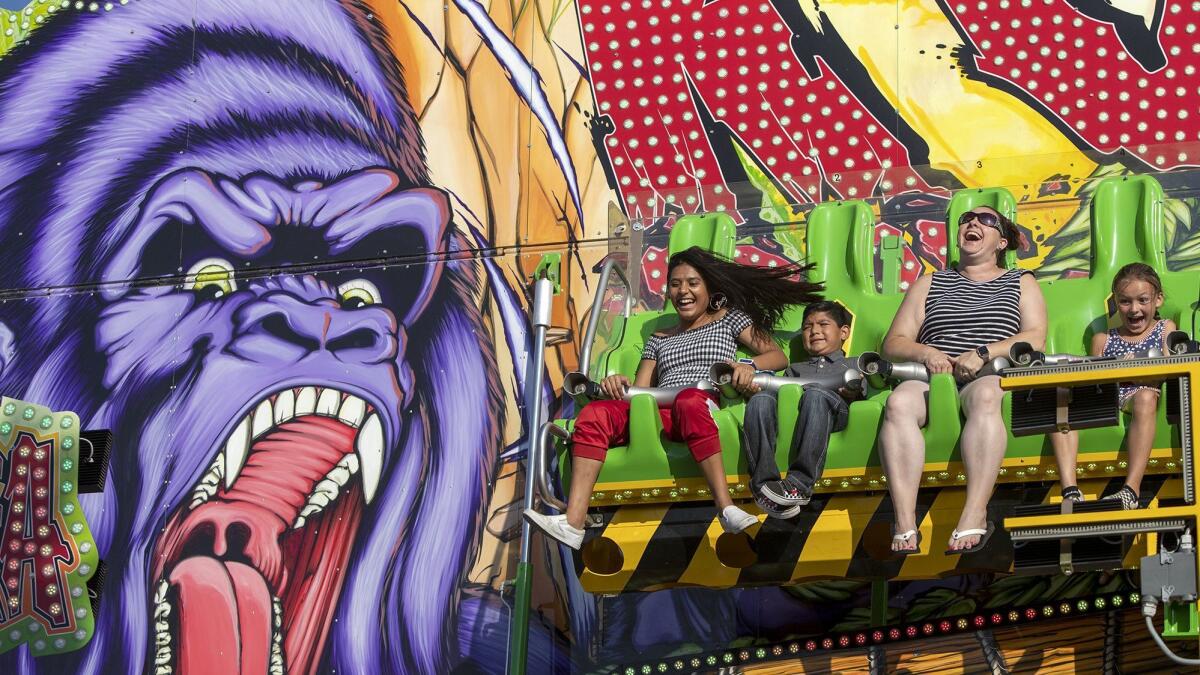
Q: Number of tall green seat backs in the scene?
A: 4